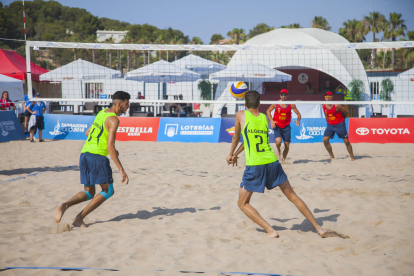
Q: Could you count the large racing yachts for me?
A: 0